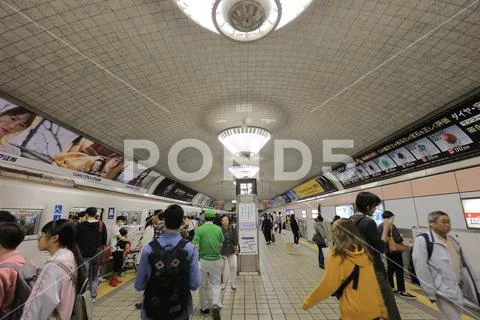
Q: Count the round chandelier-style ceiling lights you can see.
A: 3